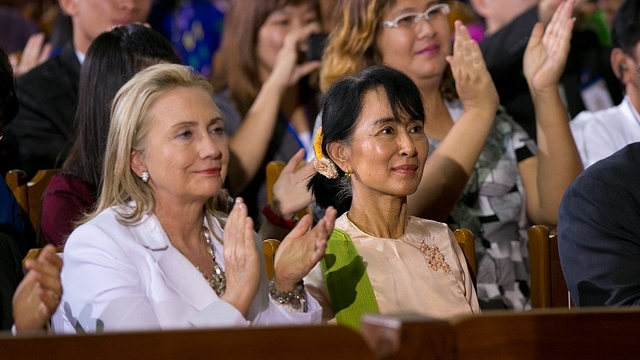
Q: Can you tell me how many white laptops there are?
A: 0